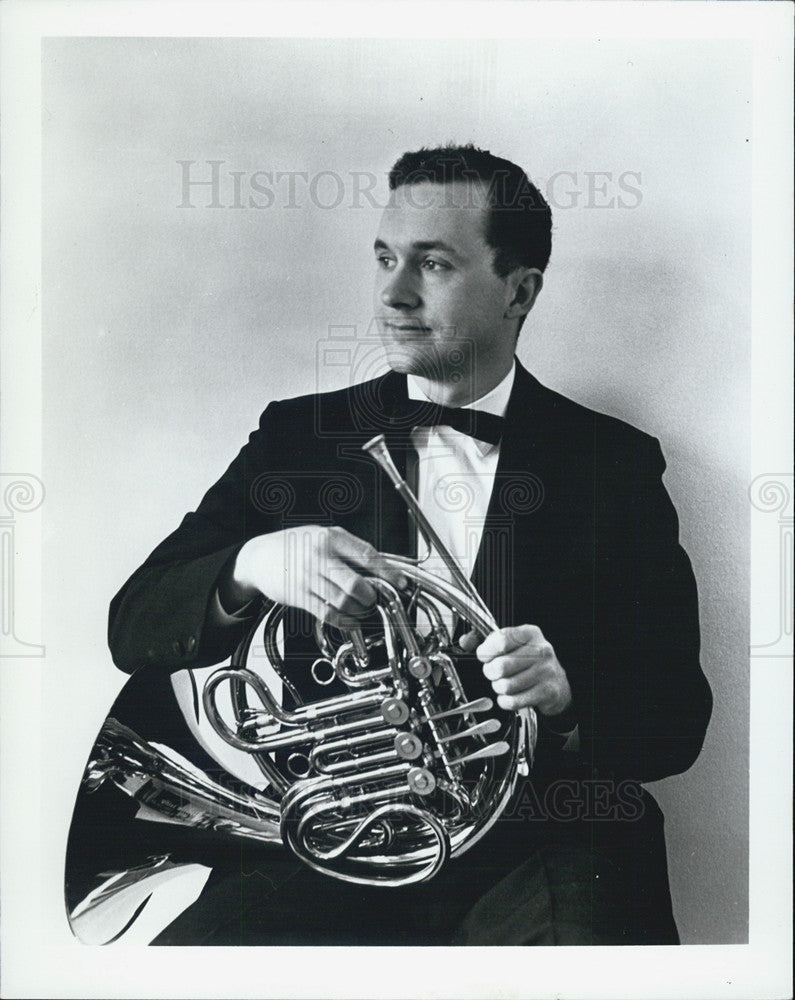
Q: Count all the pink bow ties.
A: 0